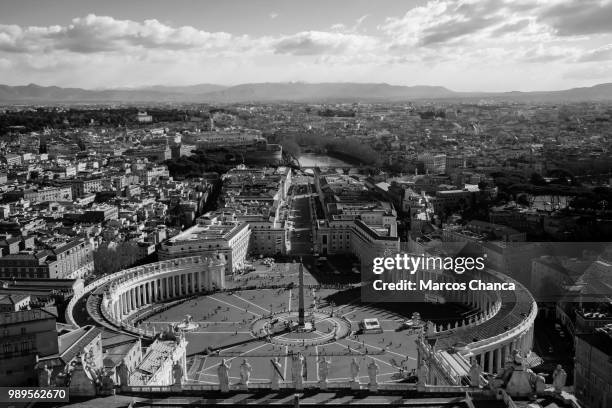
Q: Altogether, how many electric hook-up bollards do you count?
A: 0